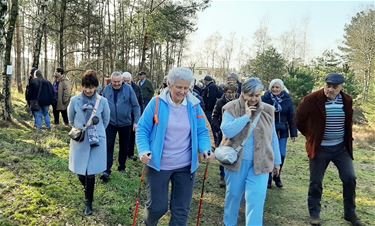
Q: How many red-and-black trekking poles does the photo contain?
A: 2